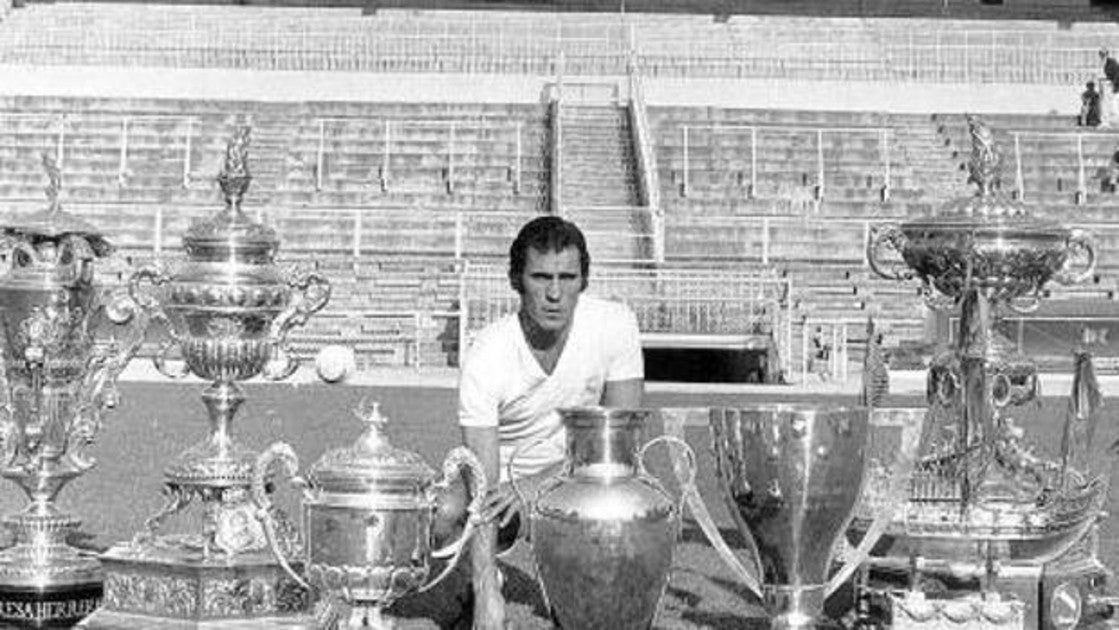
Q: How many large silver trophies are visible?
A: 6